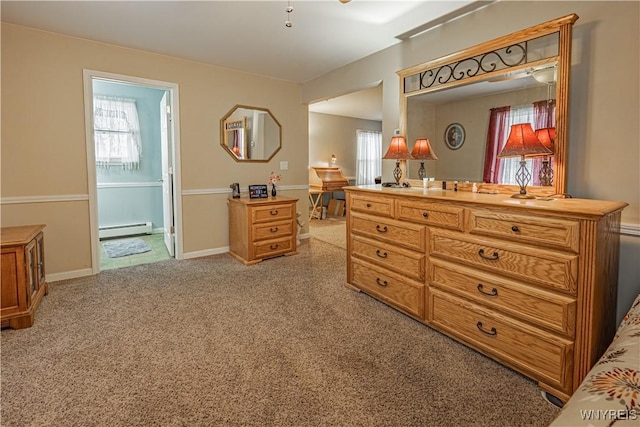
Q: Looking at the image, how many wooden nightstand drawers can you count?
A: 3